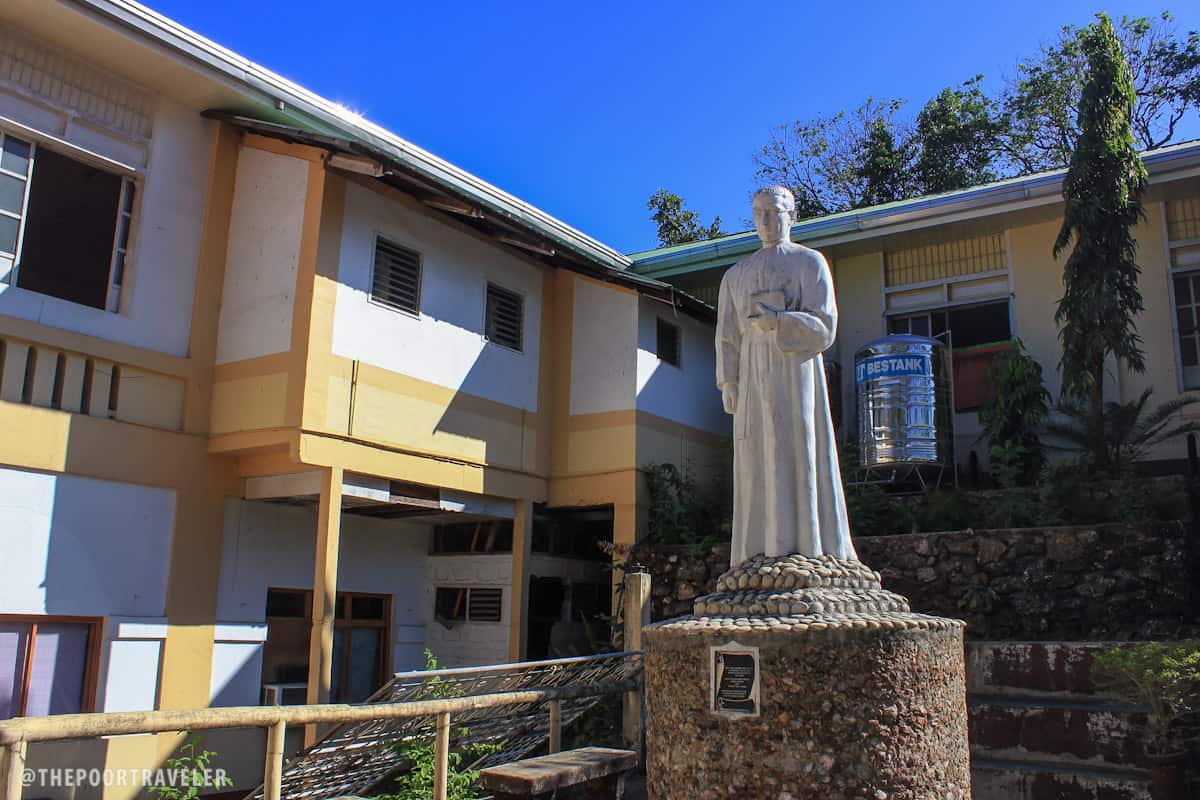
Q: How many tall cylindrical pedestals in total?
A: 1